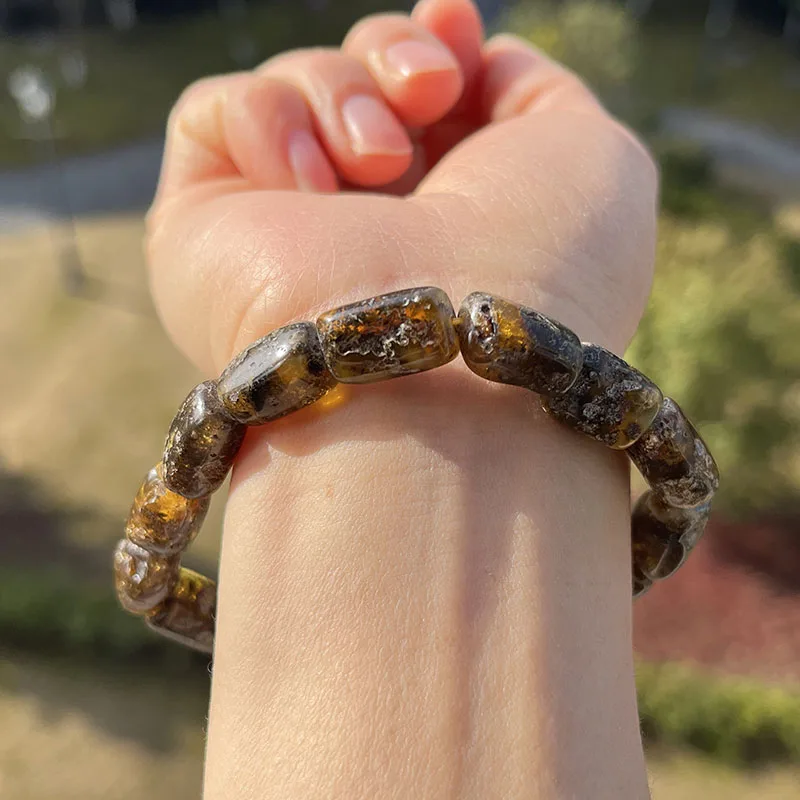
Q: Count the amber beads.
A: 11